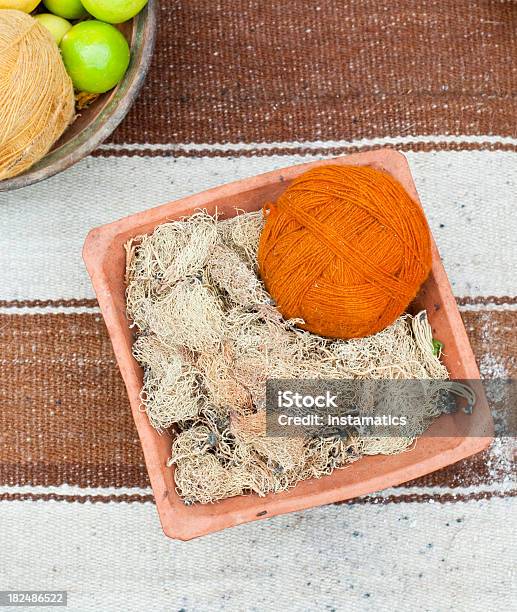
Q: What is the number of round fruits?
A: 5